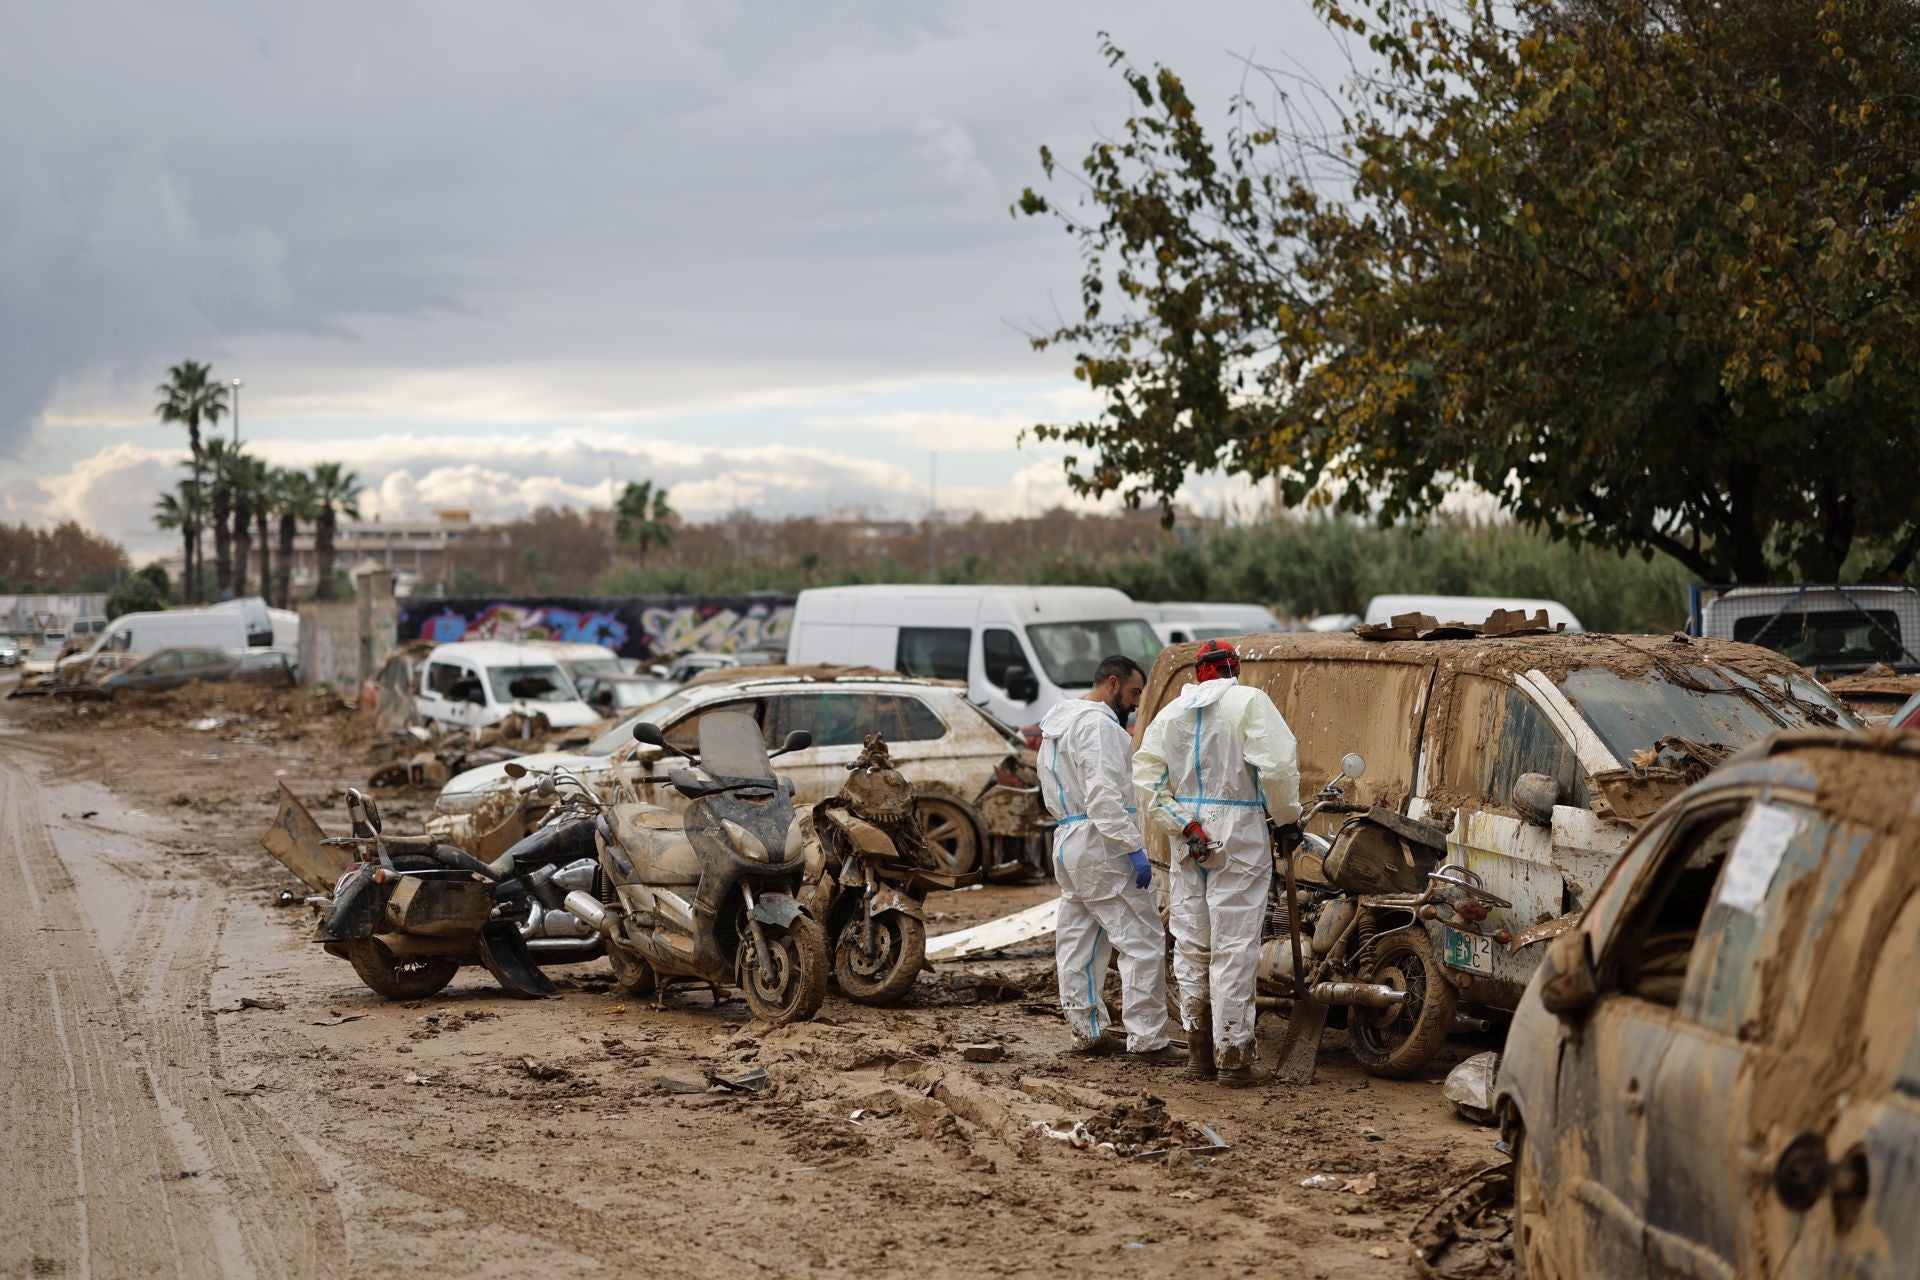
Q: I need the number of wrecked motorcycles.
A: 4